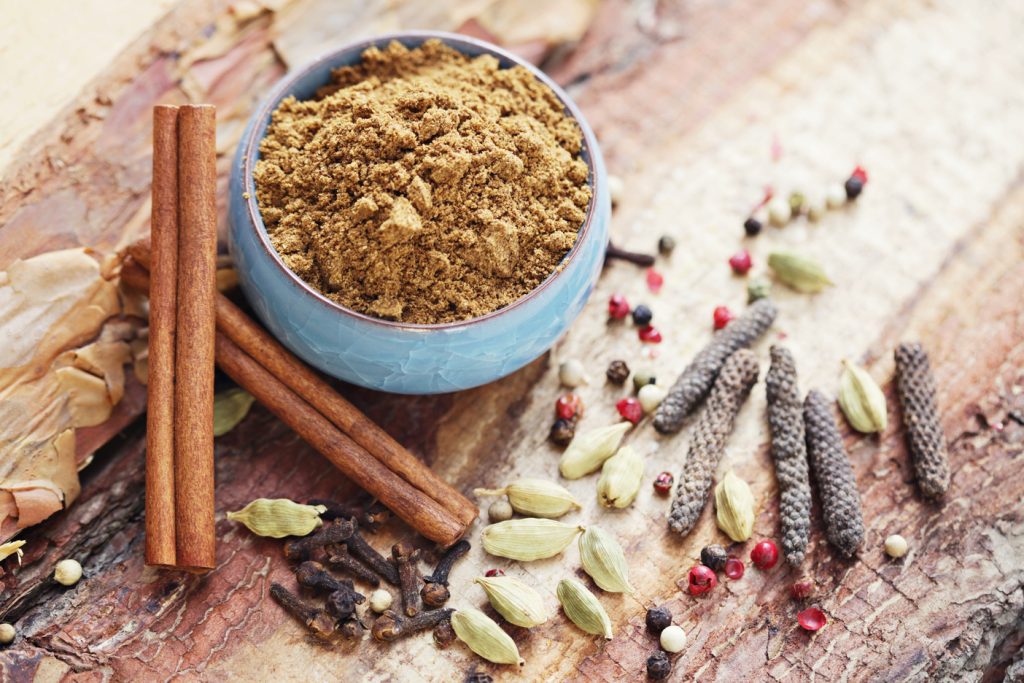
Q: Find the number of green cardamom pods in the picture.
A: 13